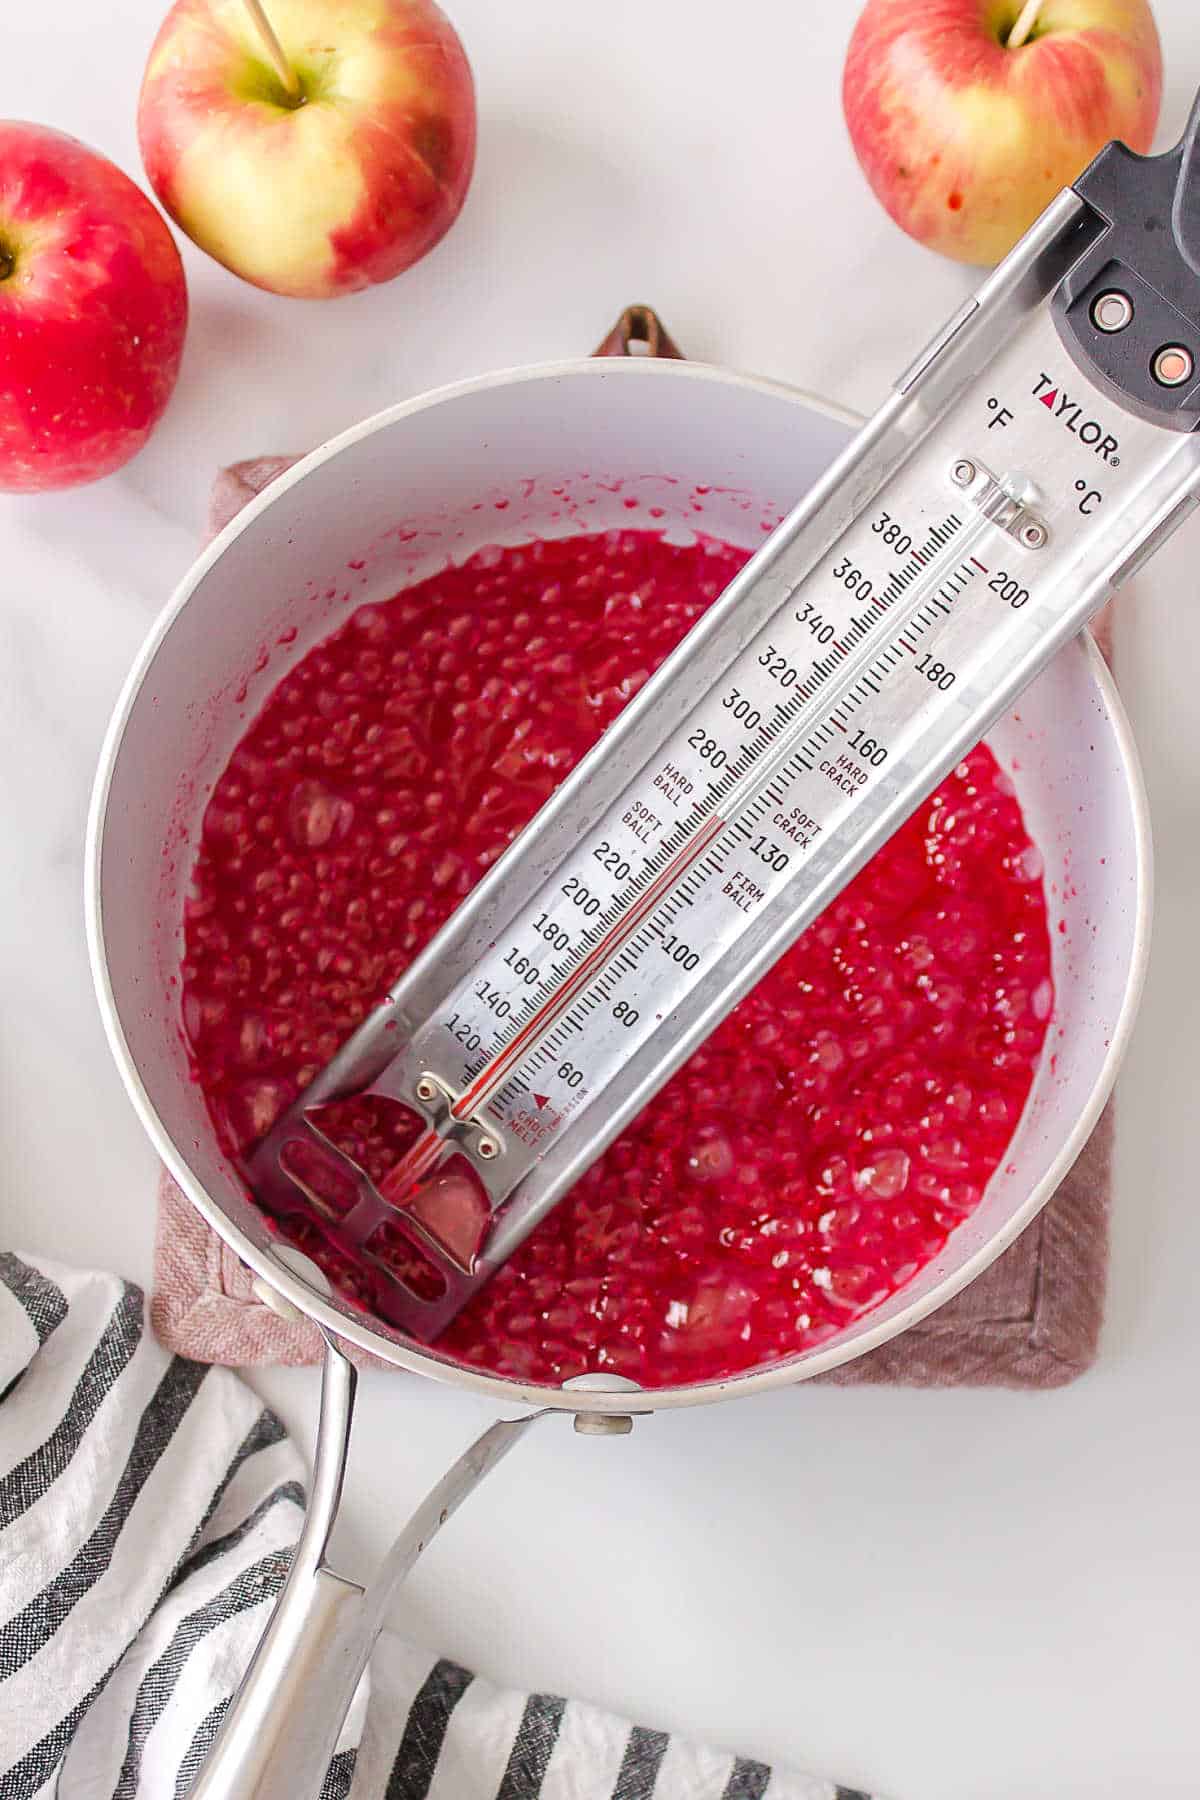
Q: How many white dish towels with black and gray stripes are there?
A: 1